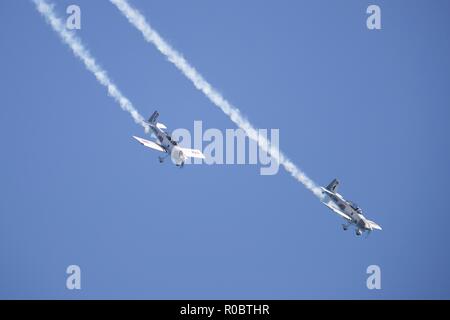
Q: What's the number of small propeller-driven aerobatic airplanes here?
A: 2